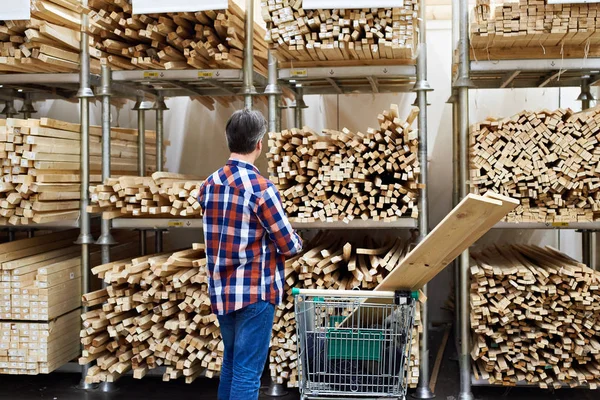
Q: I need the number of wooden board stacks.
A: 12